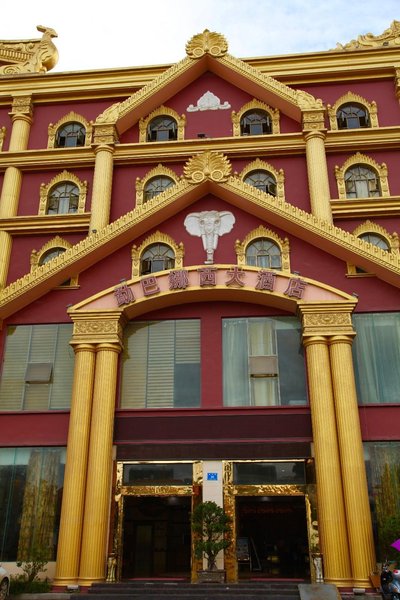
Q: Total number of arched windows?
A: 12